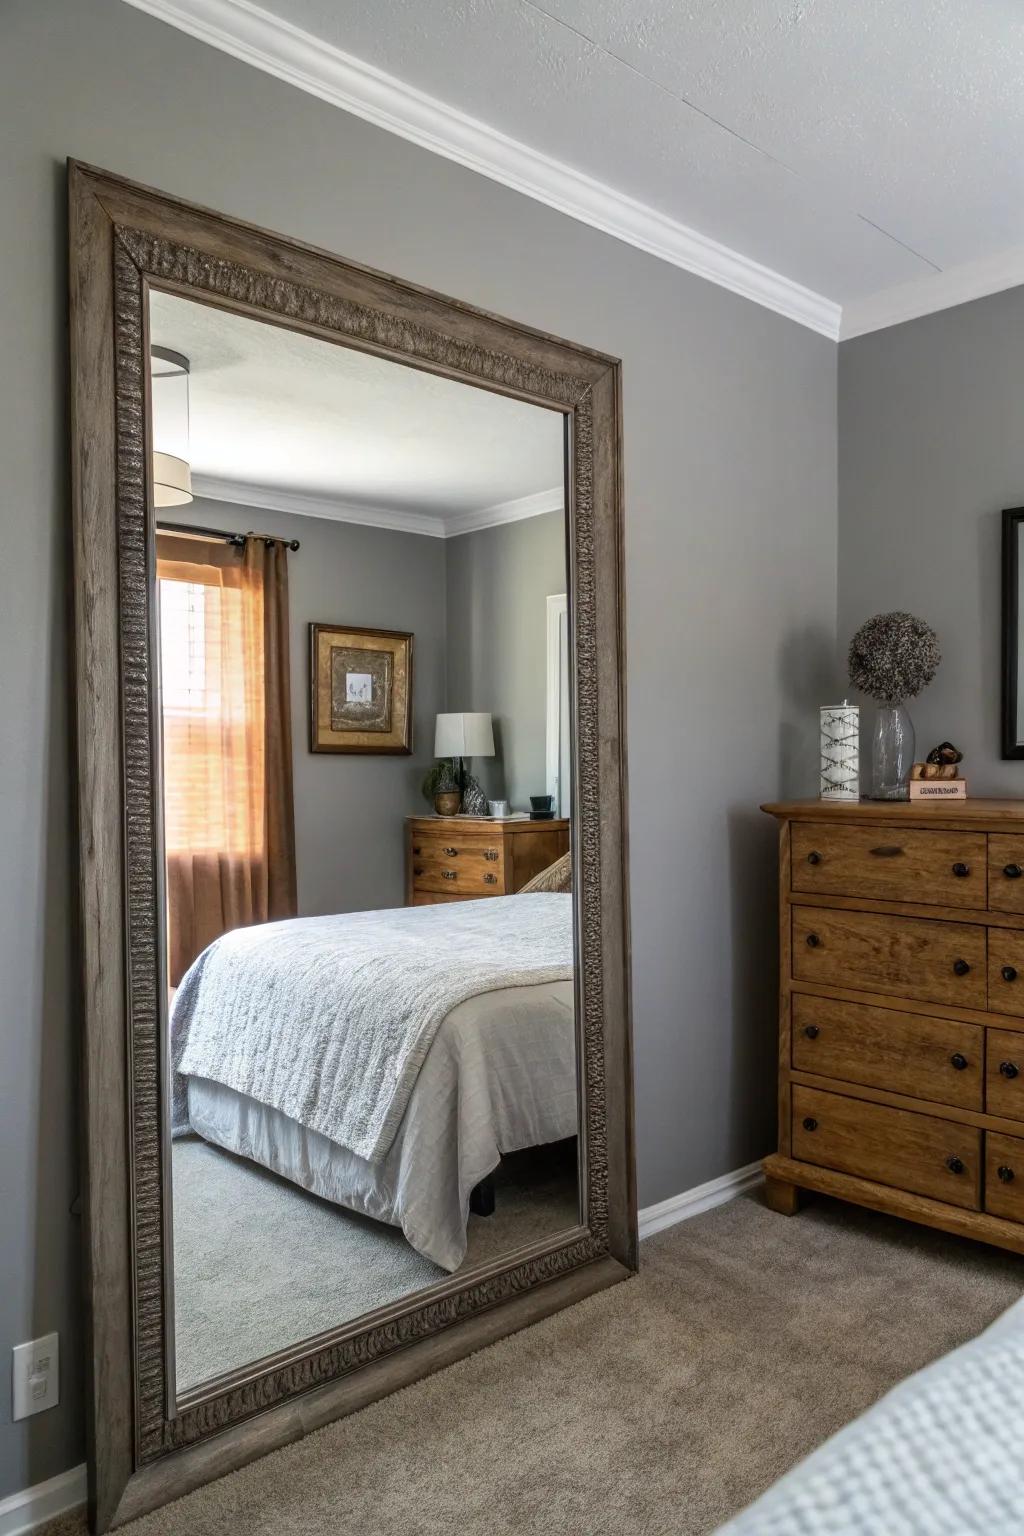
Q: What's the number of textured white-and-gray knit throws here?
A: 1